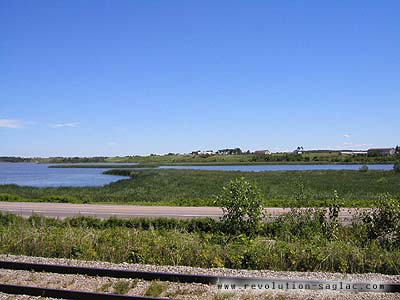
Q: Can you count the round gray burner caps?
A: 0